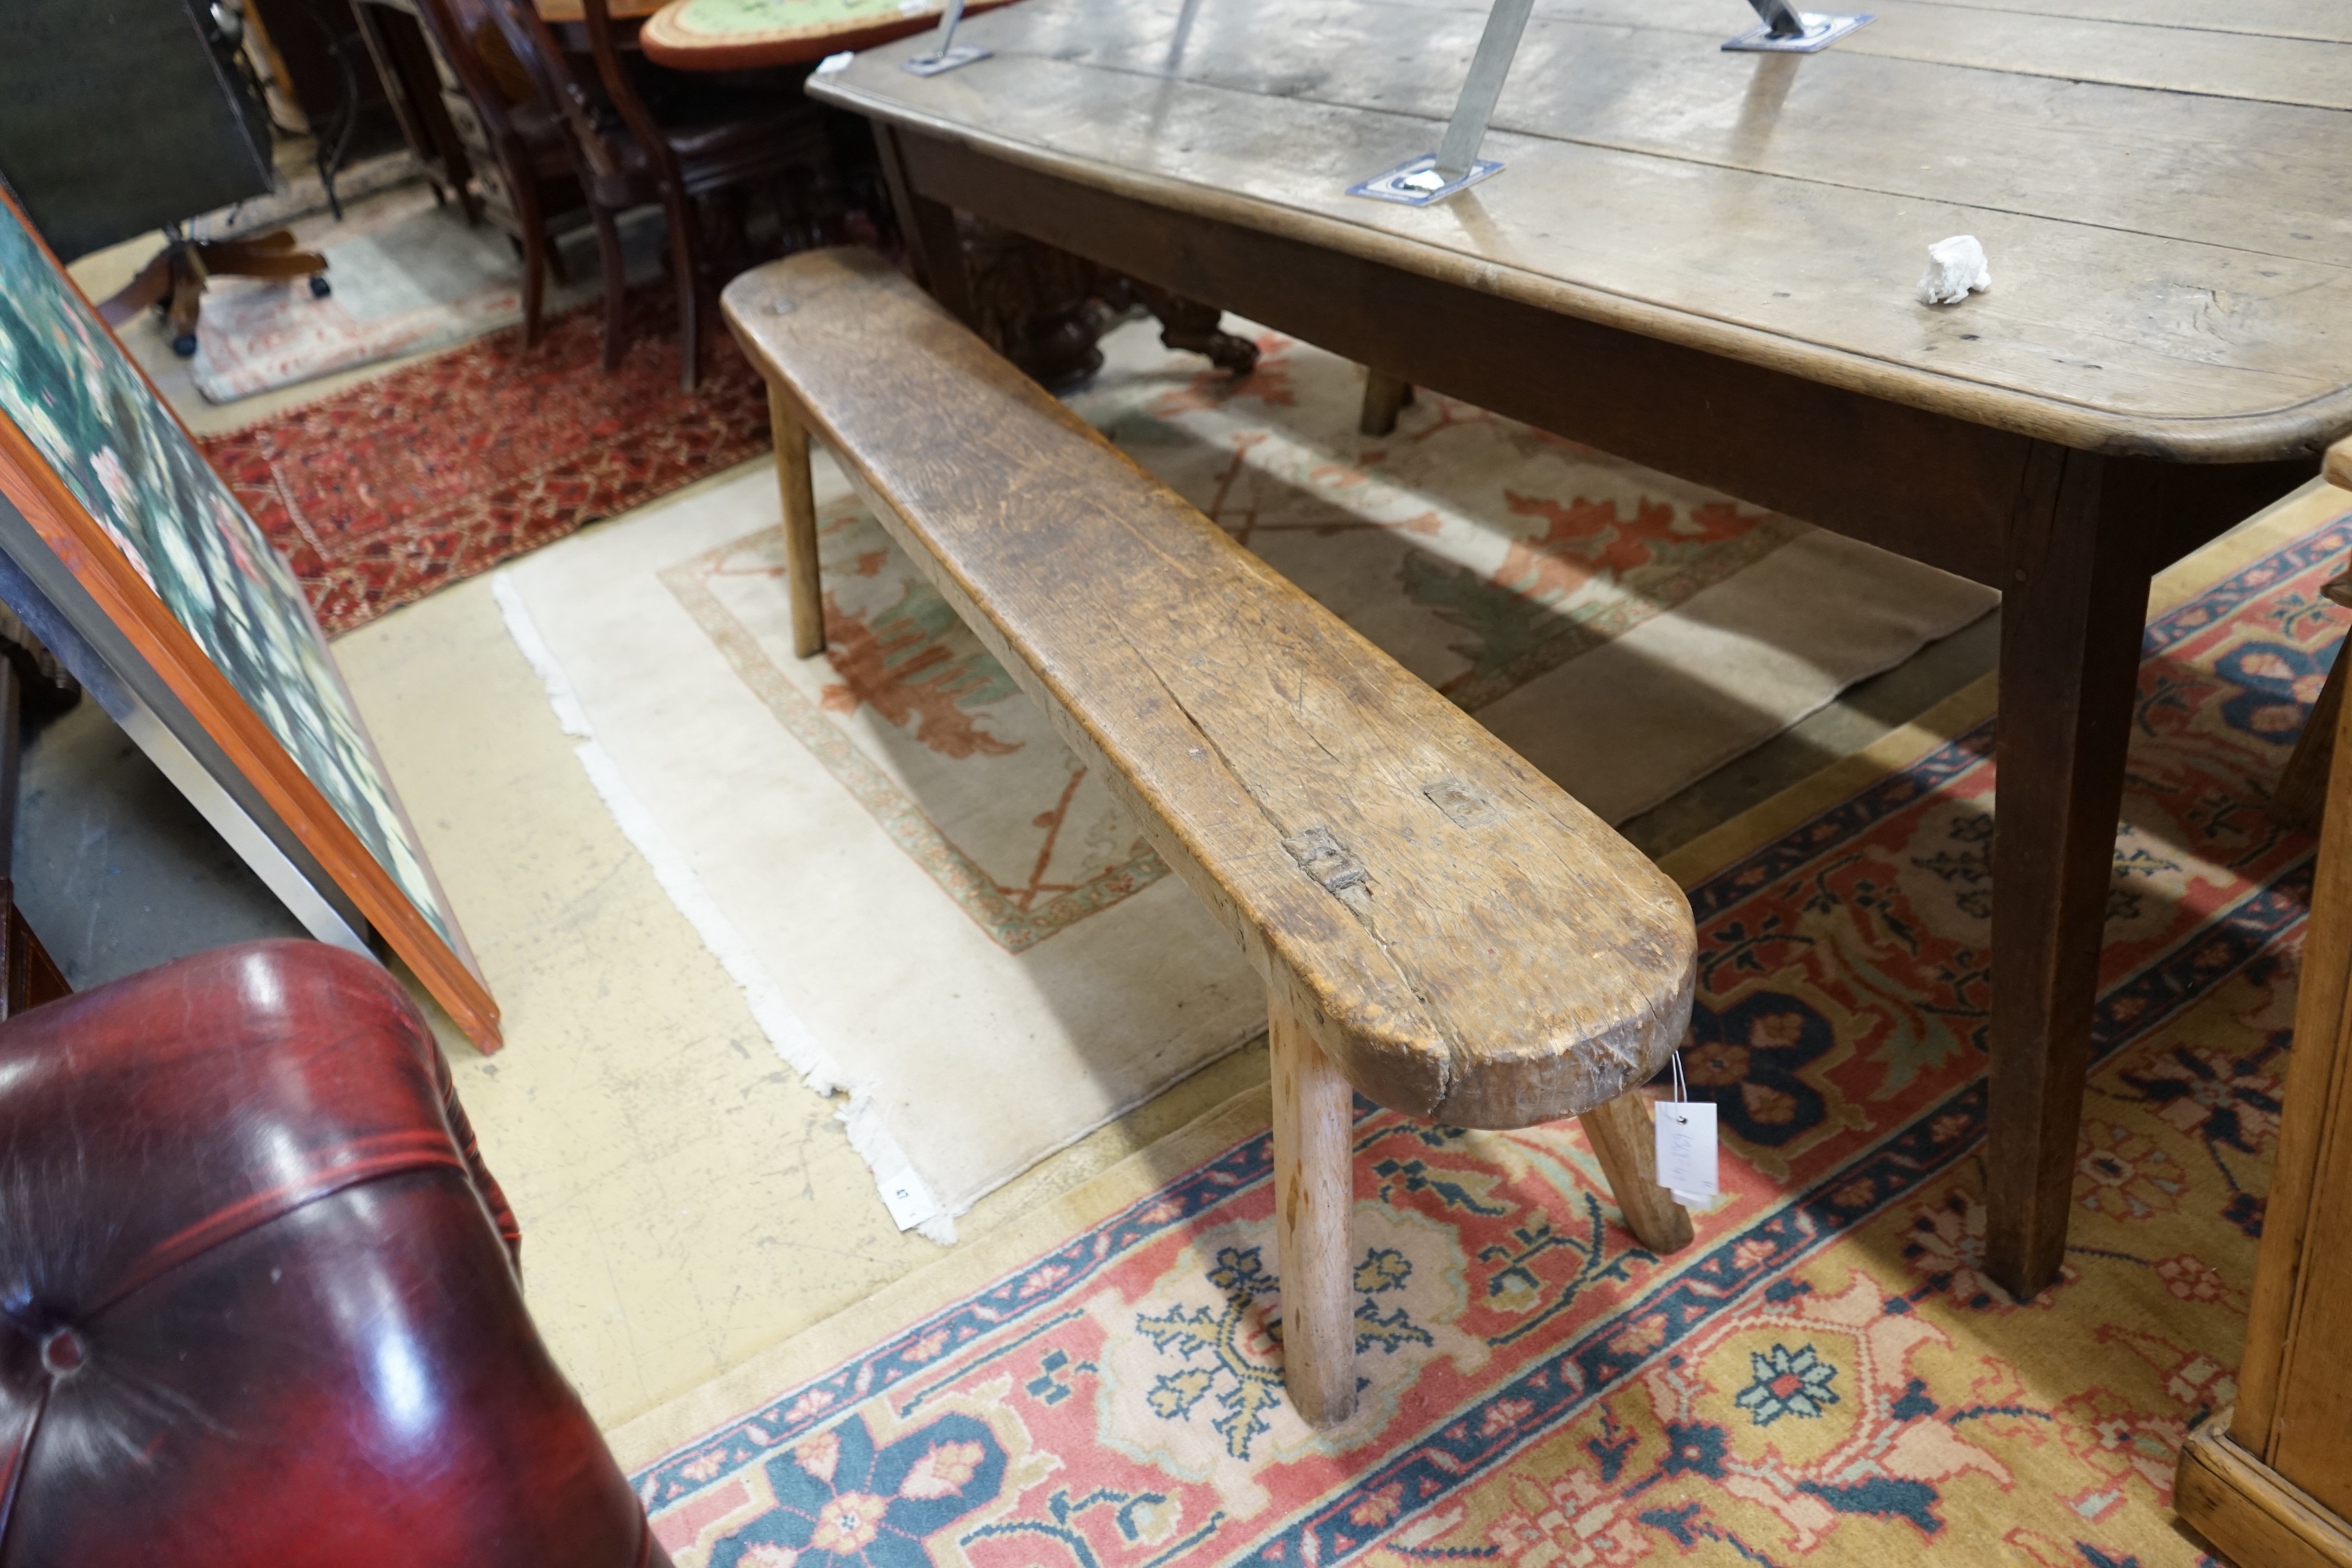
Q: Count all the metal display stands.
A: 3